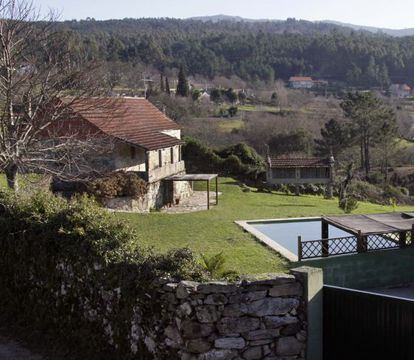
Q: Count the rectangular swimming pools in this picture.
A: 1